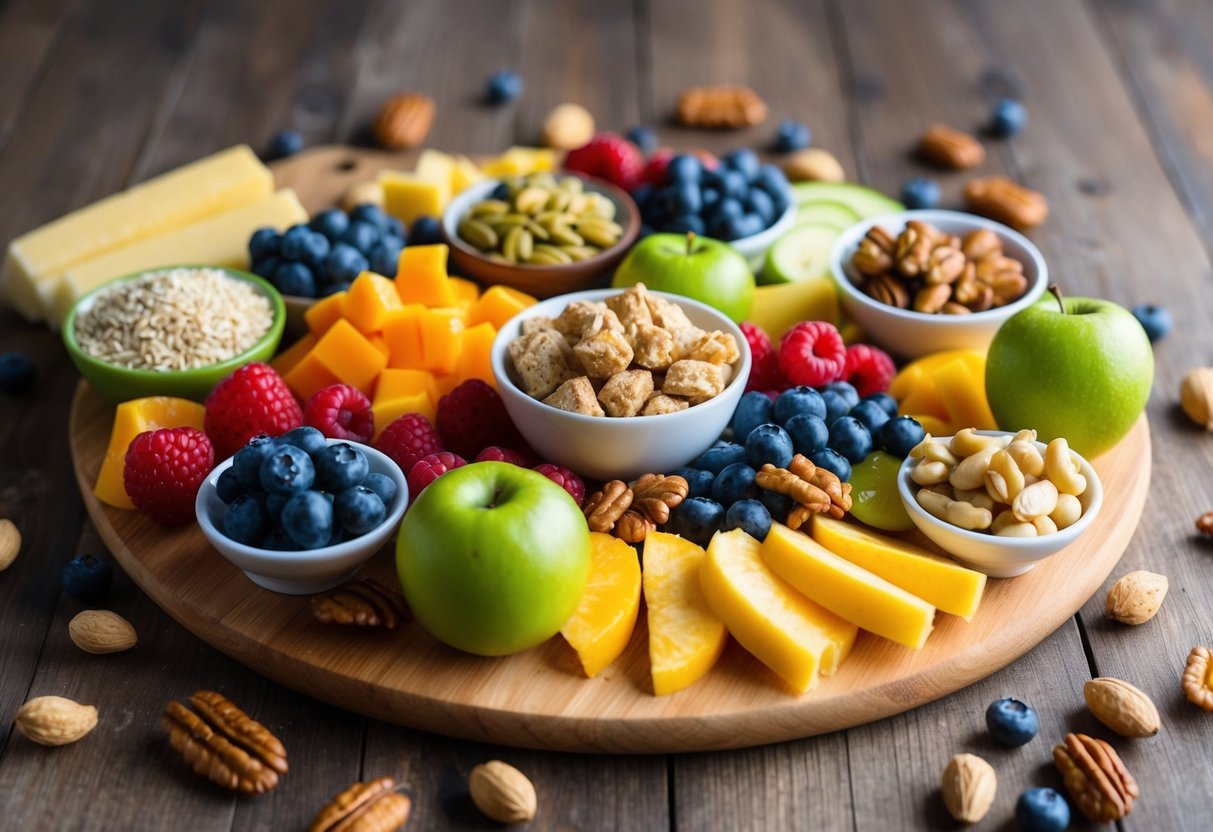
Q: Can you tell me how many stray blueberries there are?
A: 11